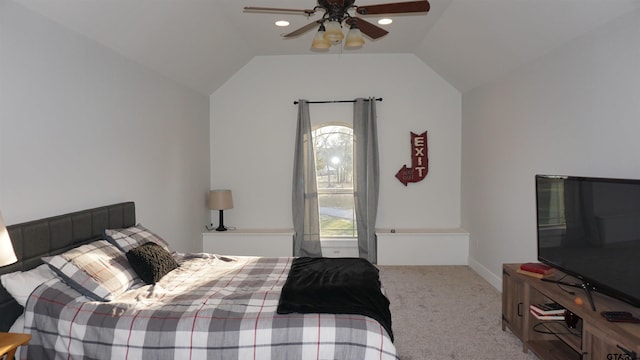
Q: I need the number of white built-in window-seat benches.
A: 2